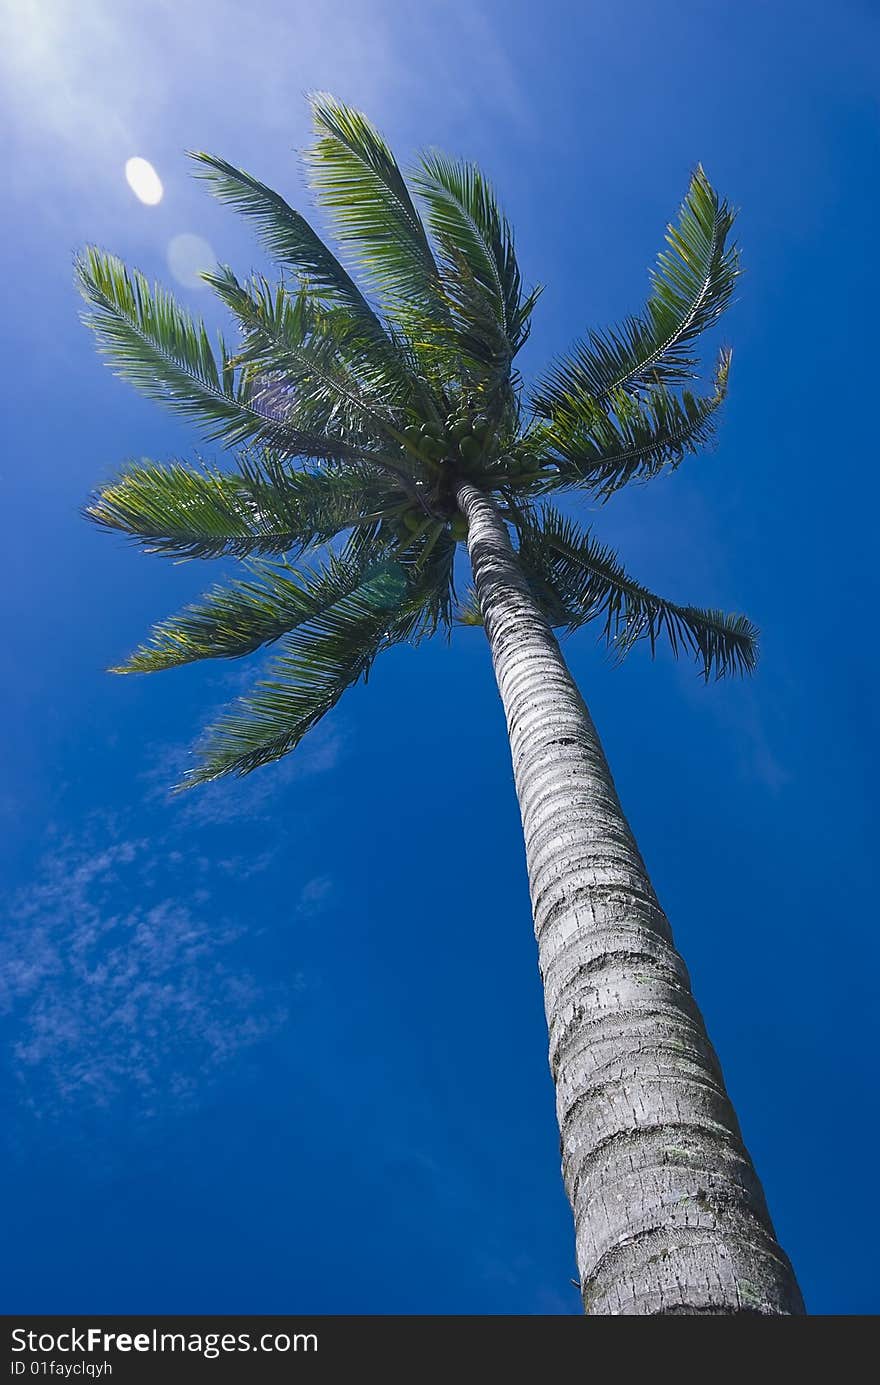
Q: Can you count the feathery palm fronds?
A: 11